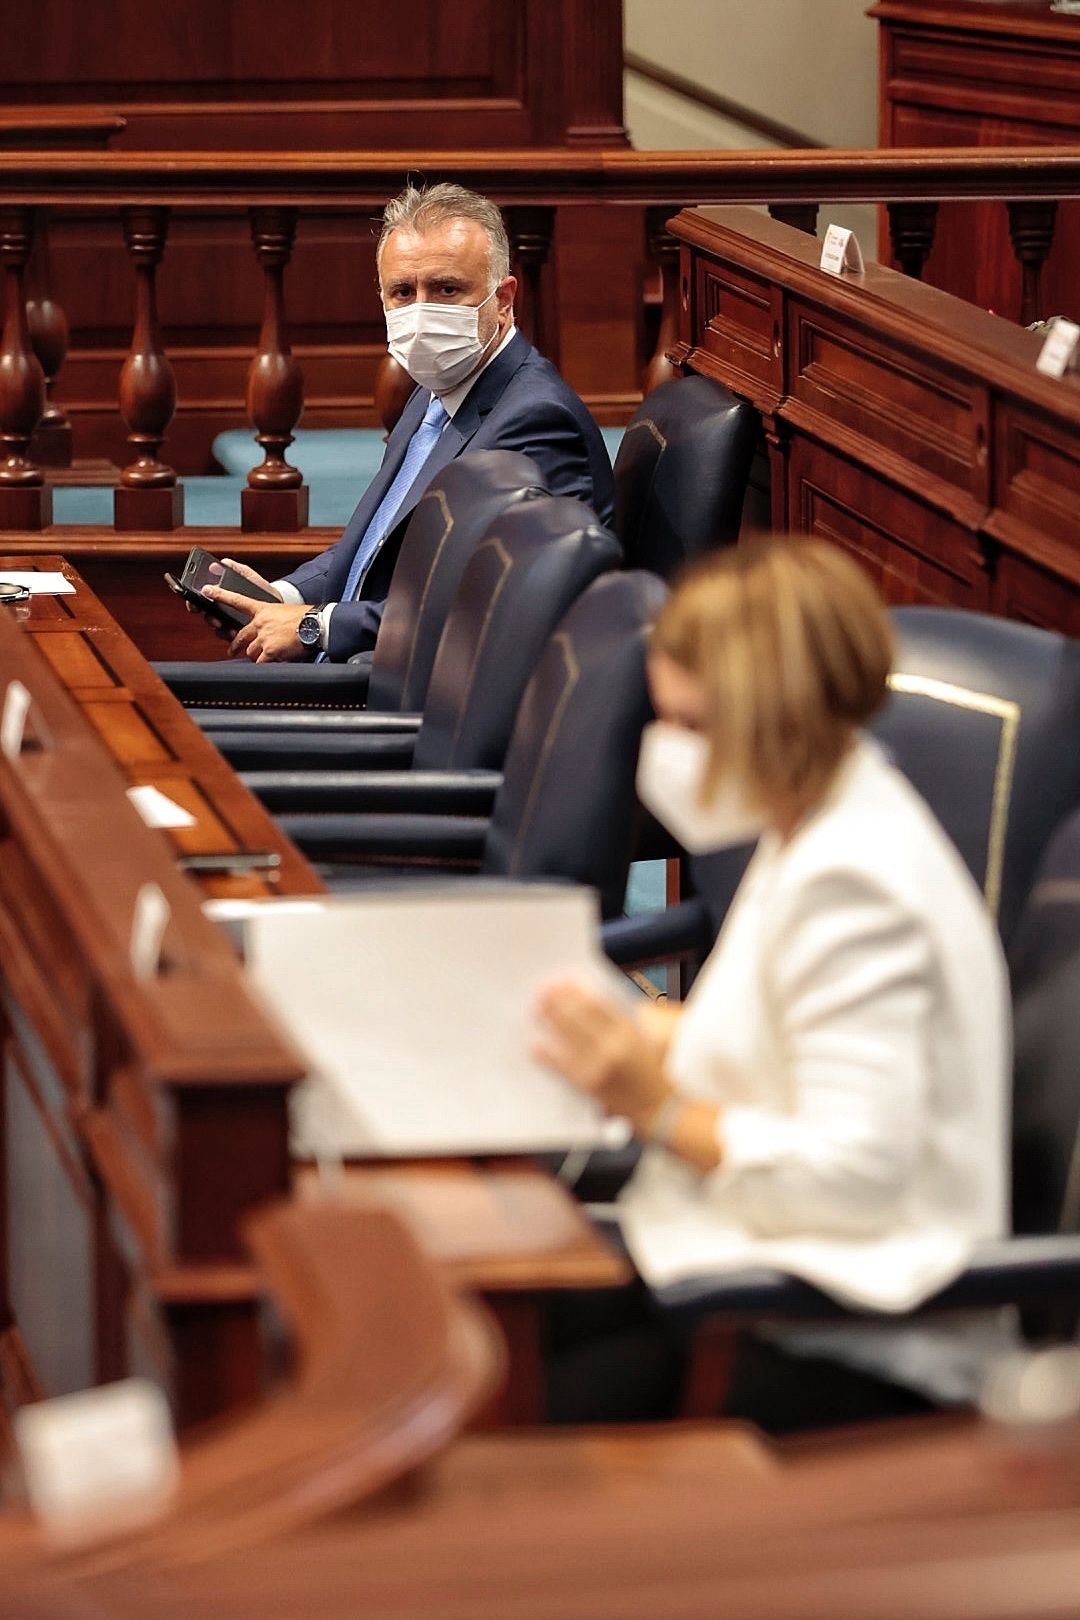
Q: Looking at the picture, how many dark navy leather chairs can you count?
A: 6